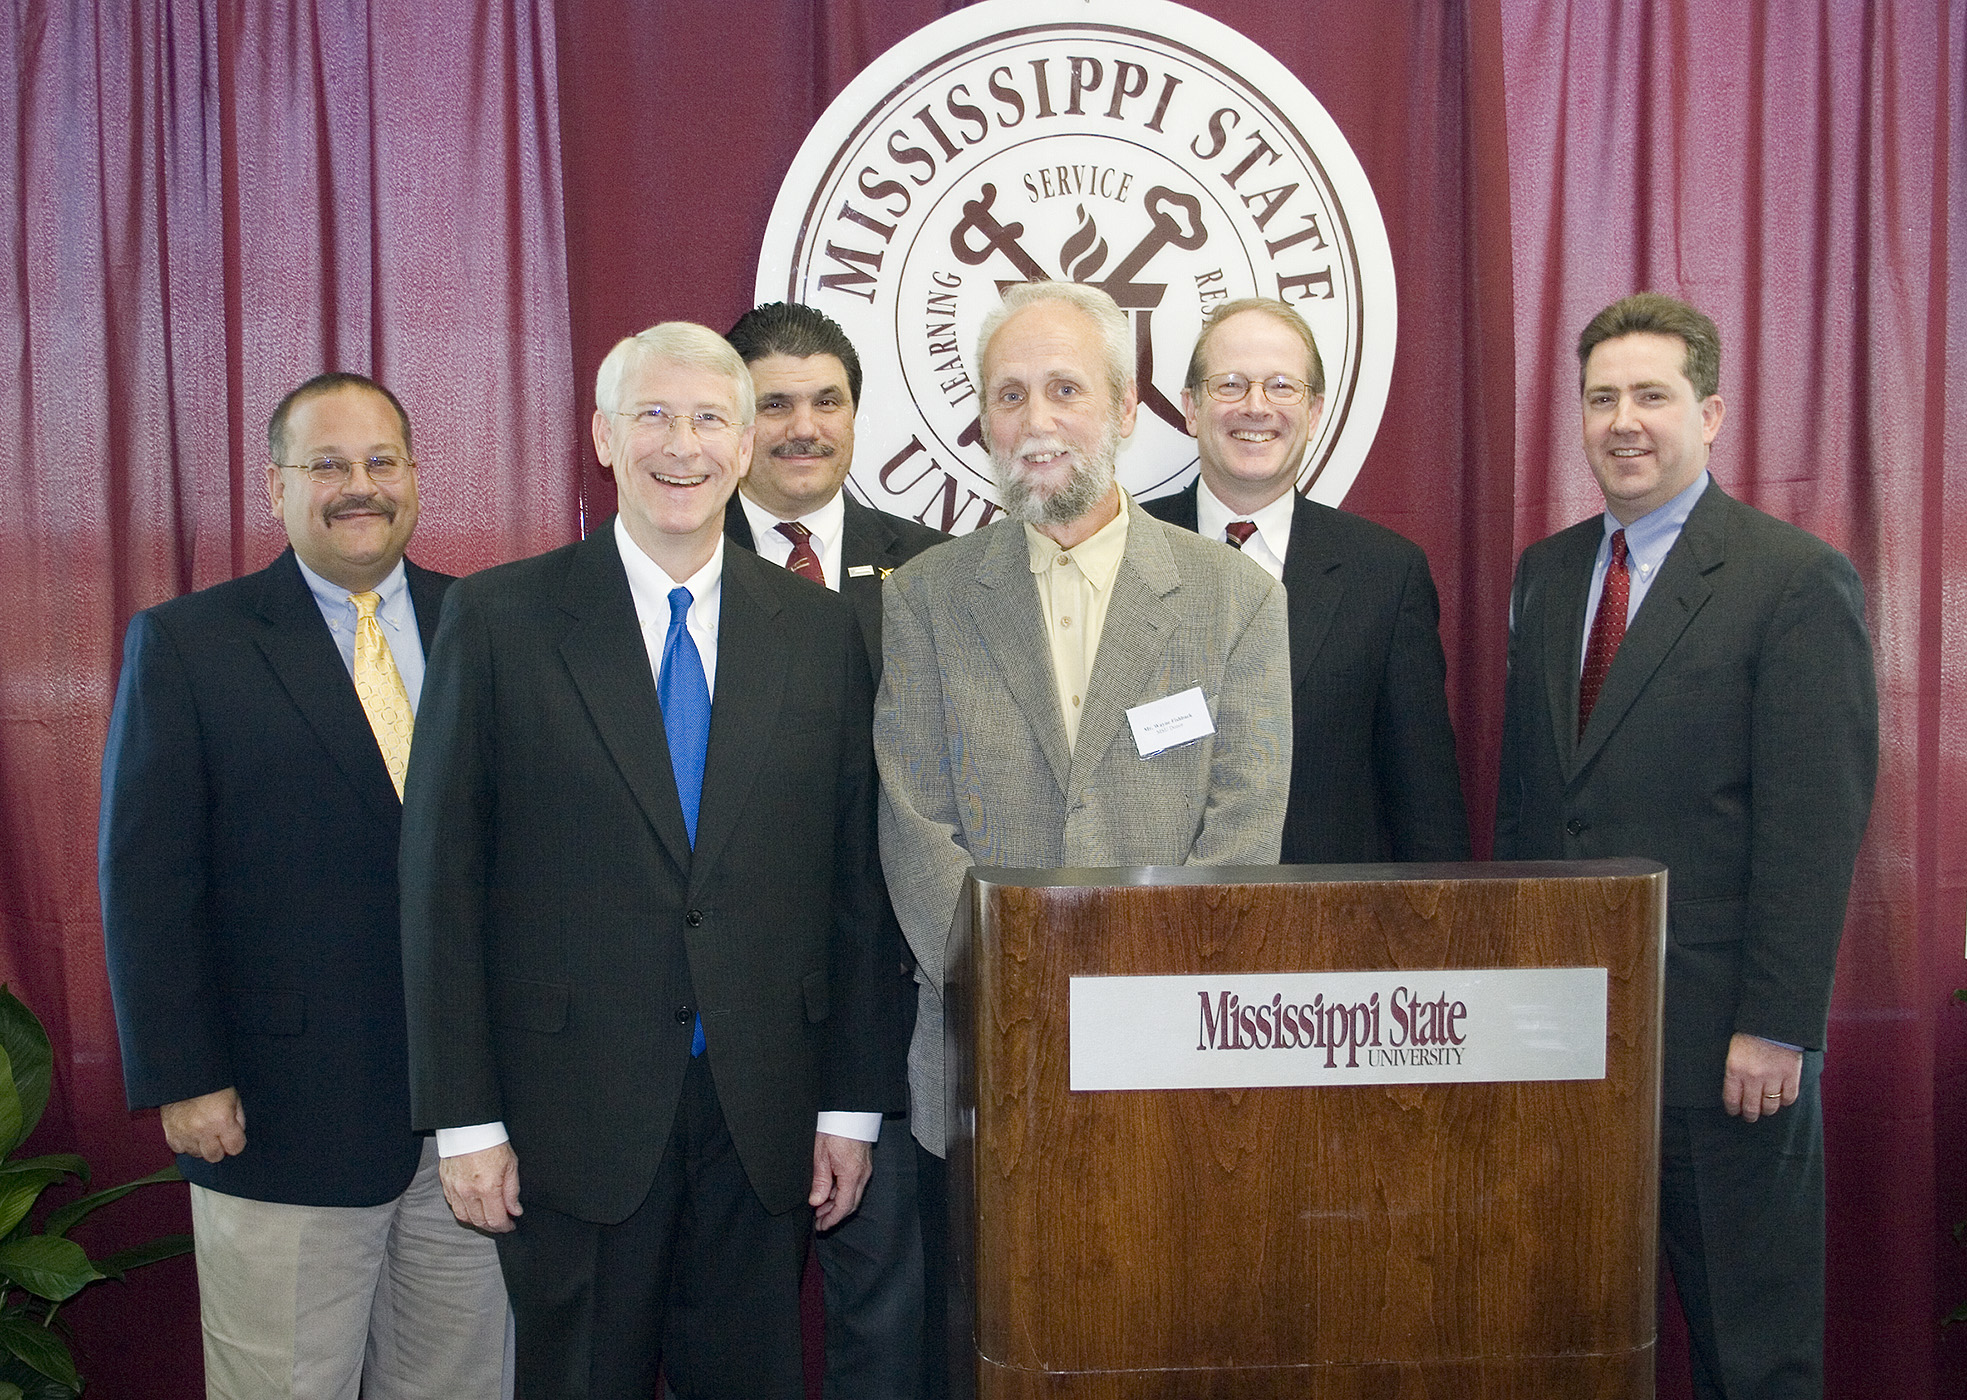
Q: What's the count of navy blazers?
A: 1